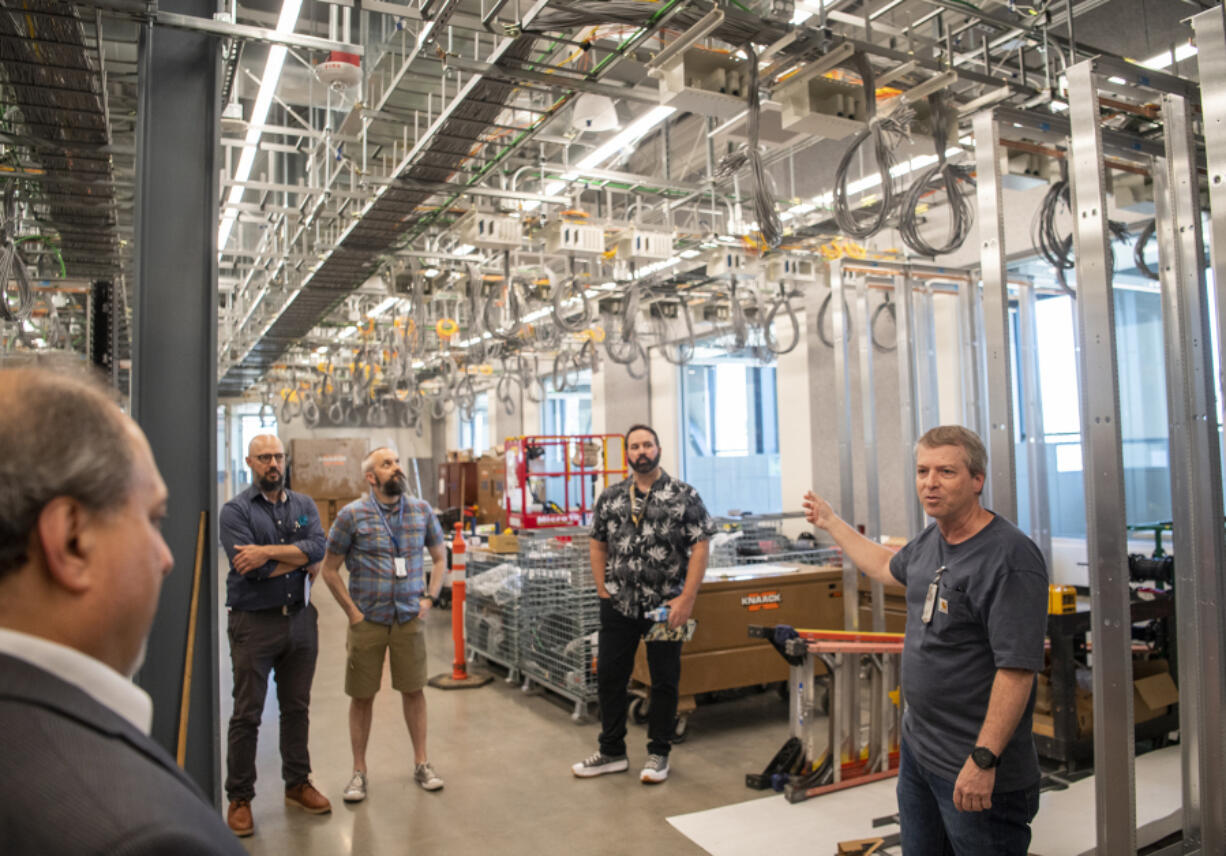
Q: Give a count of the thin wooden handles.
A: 1